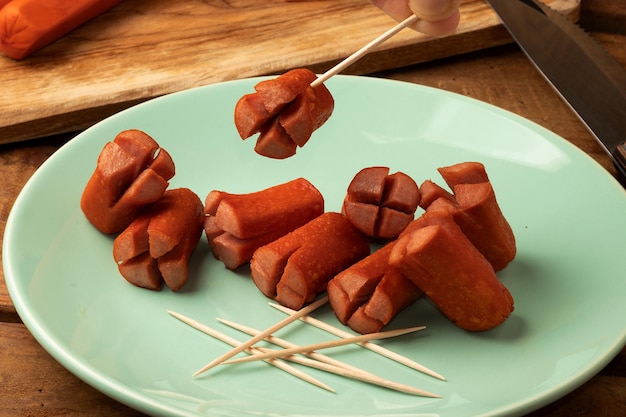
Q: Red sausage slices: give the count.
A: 9